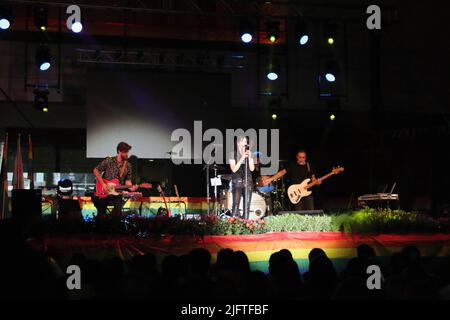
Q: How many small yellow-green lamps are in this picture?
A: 6